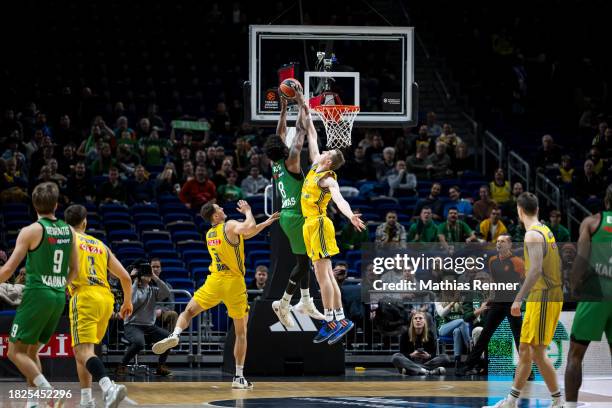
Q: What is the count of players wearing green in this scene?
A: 3